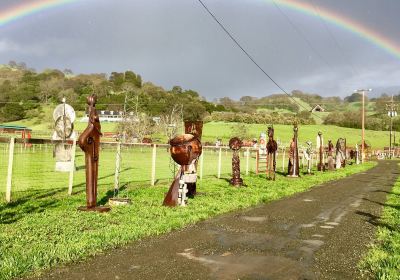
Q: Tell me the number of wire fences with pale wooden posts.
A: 1